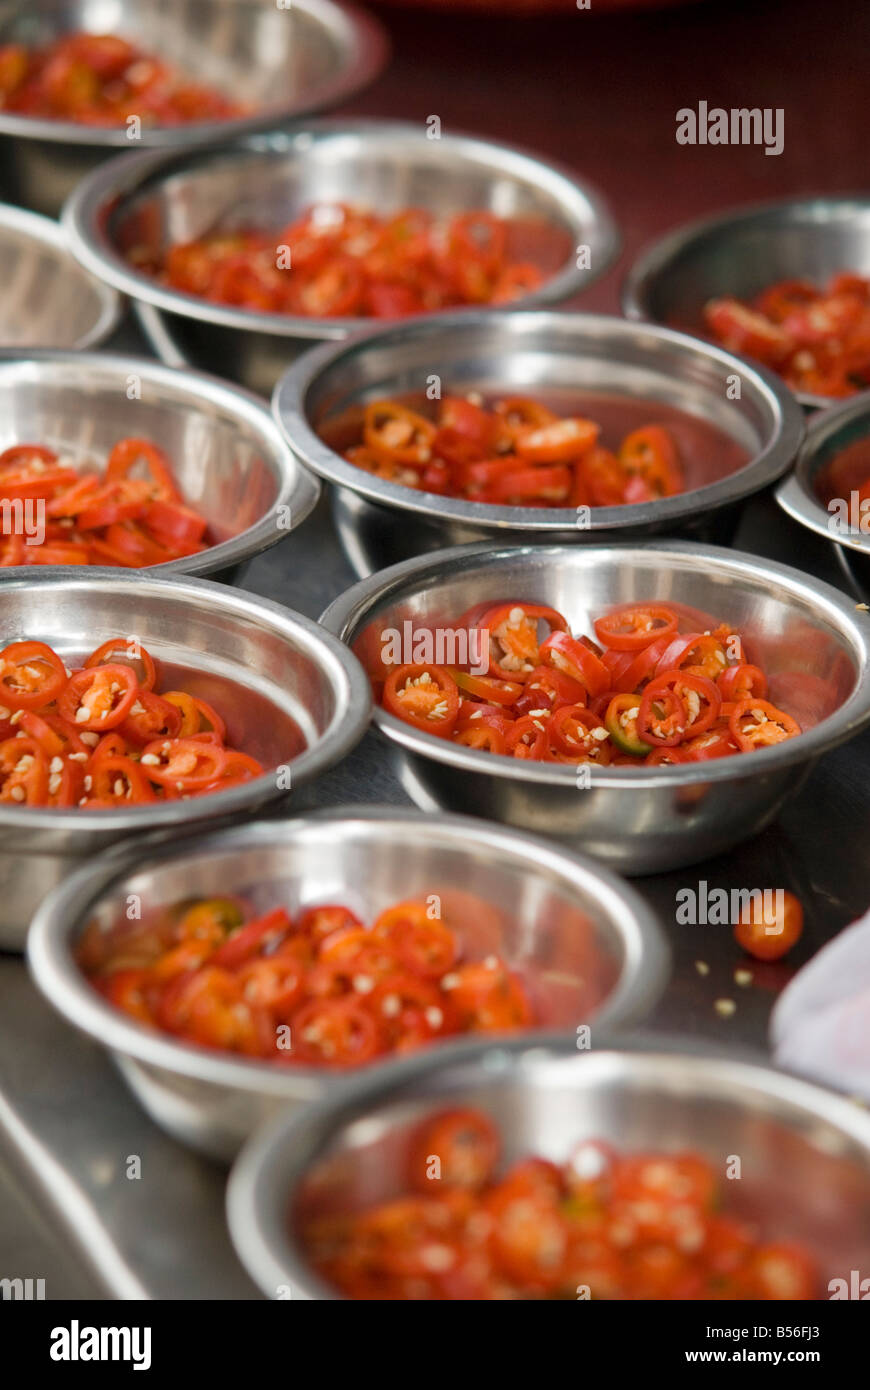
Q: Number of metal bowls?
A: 11